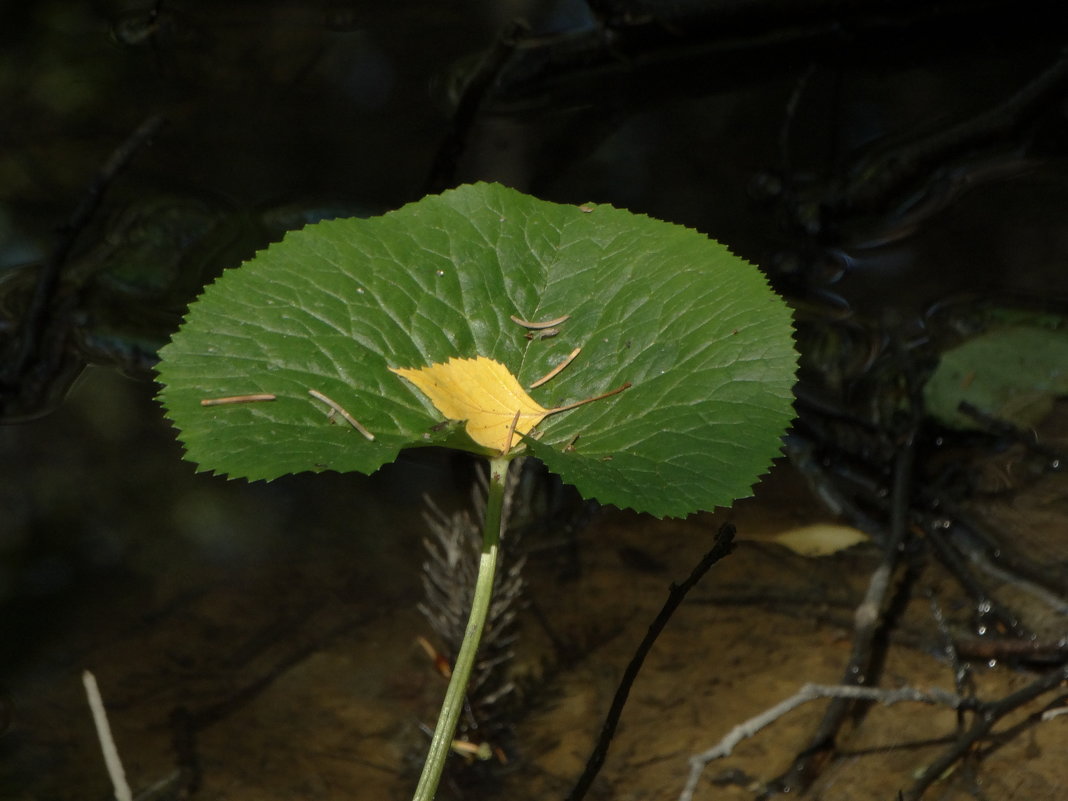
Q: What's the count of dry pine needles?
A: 5